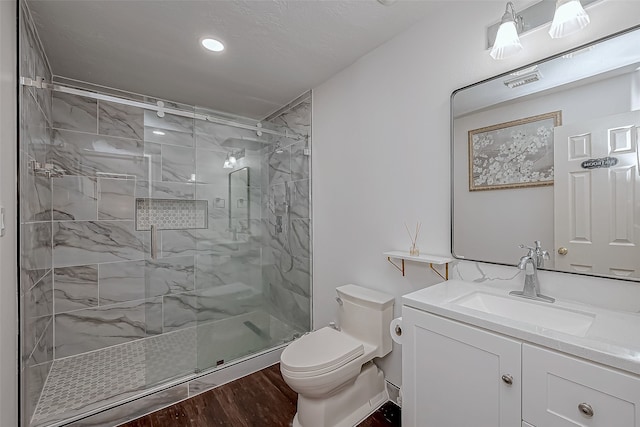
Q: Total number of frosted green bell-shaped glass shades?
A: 0